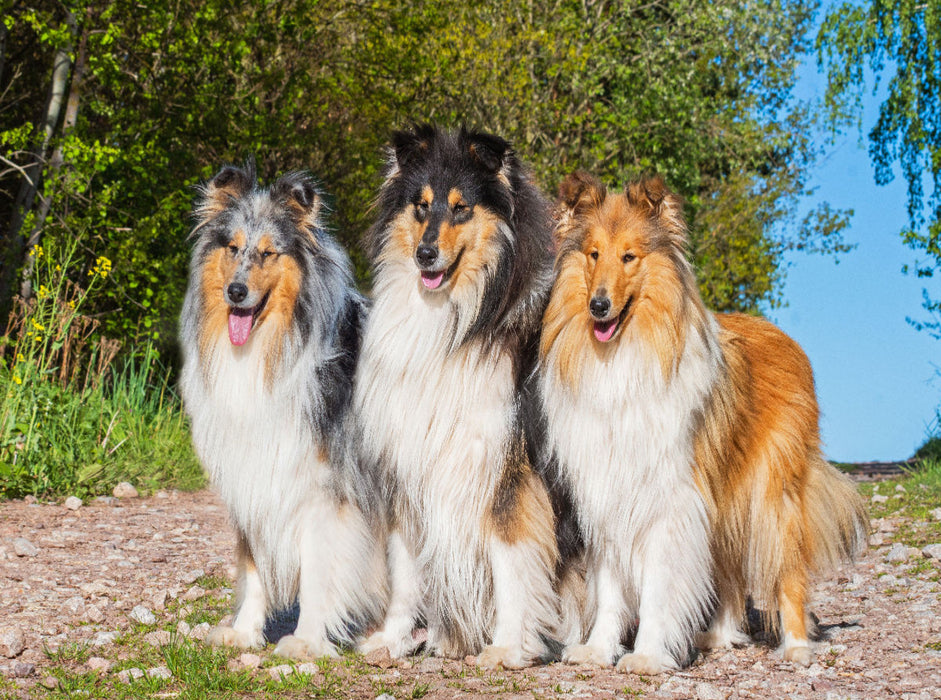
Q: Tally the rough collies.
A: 3